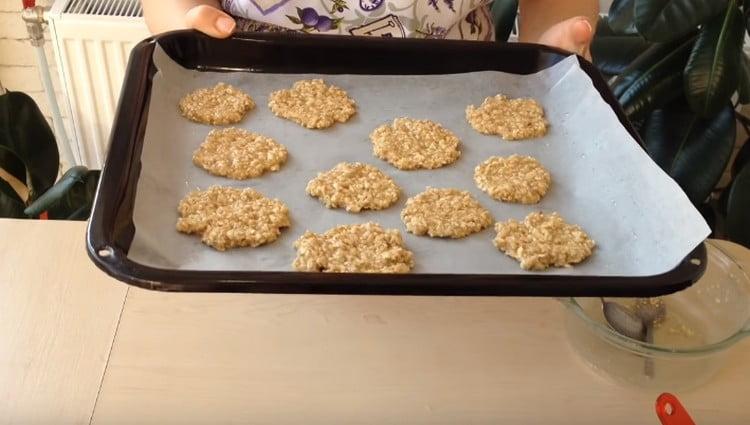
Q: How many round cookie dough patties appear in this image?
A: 11